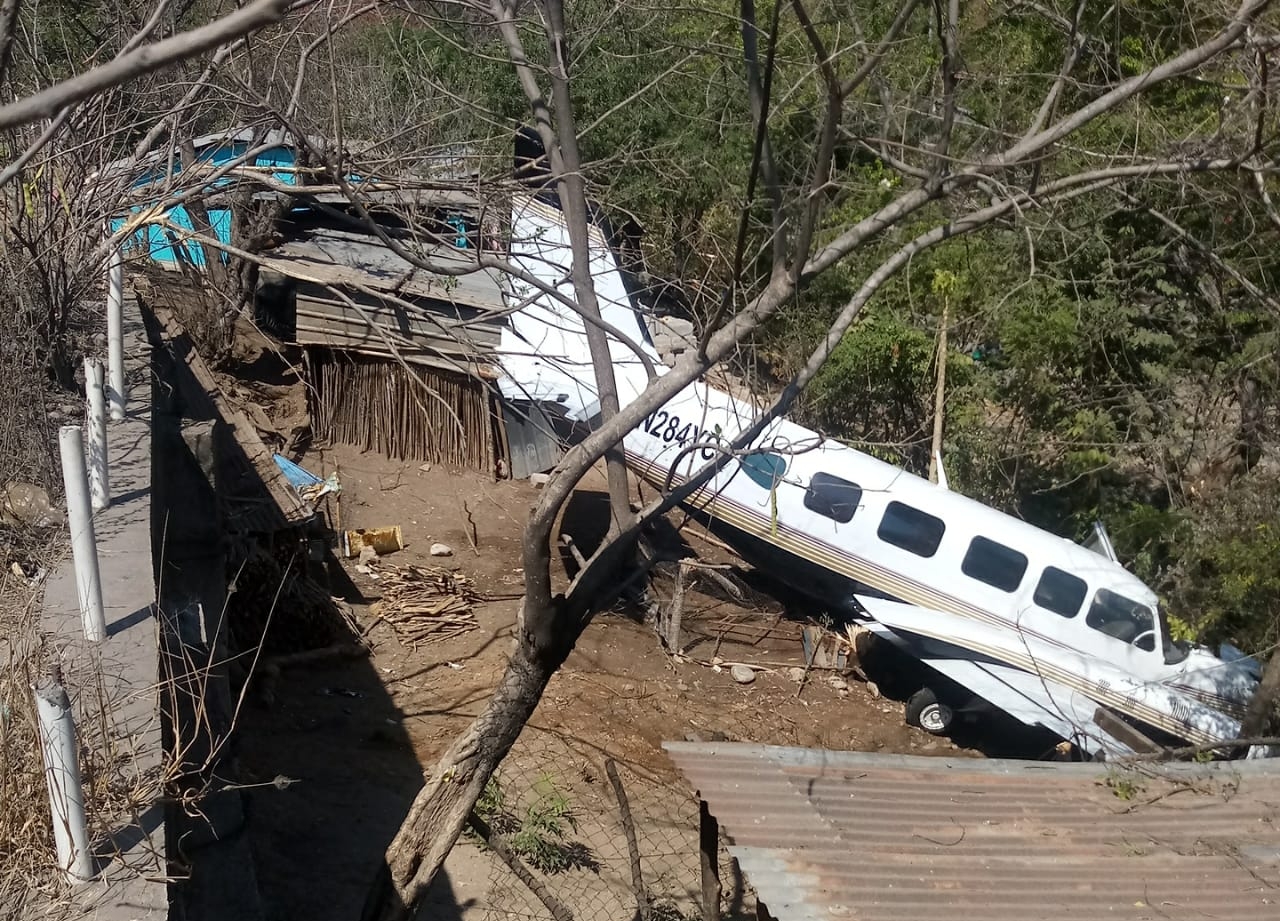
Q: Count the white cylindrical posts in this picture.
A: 4